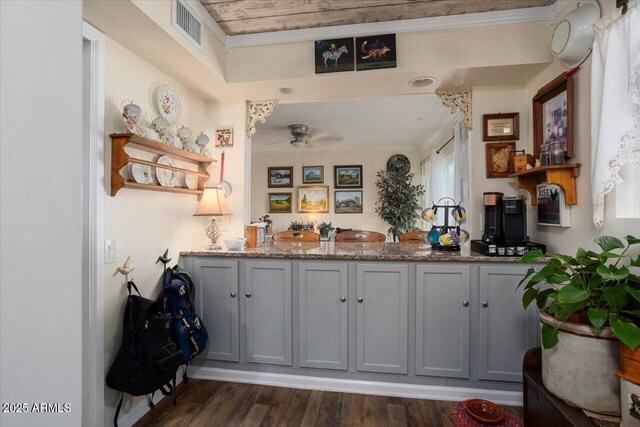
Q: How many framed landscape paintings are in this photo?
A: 6